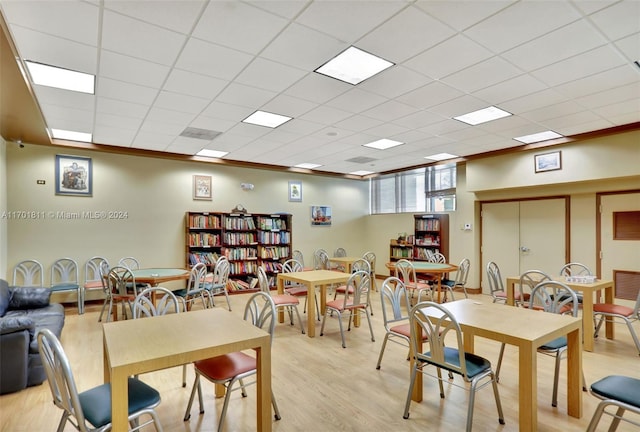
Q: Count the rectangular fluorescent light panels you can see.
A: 11